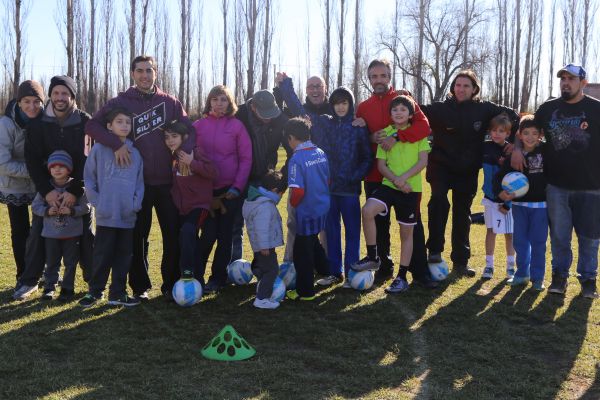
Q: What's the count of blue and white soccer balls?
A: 7